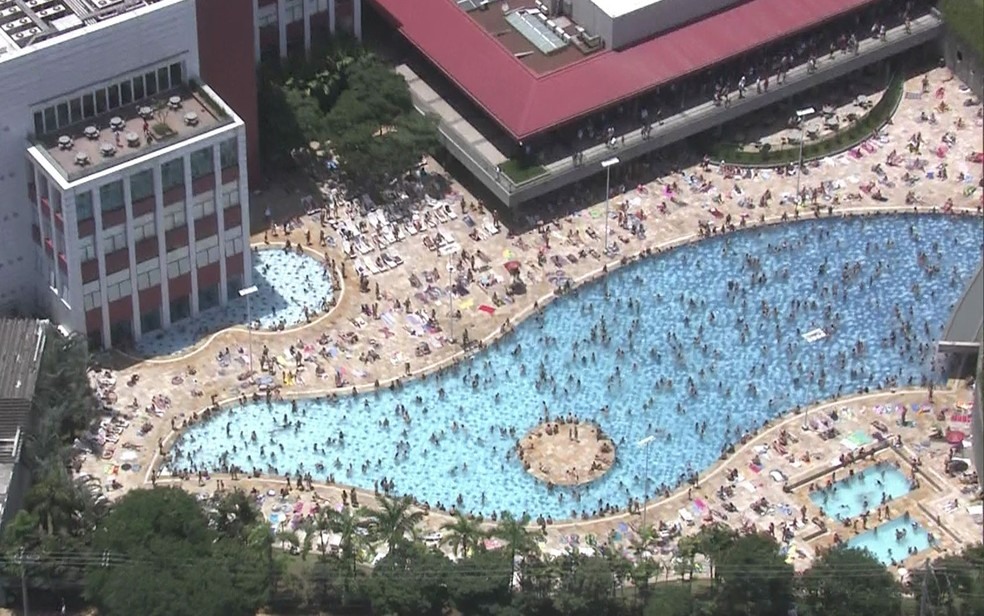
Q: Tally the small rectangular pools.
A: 2